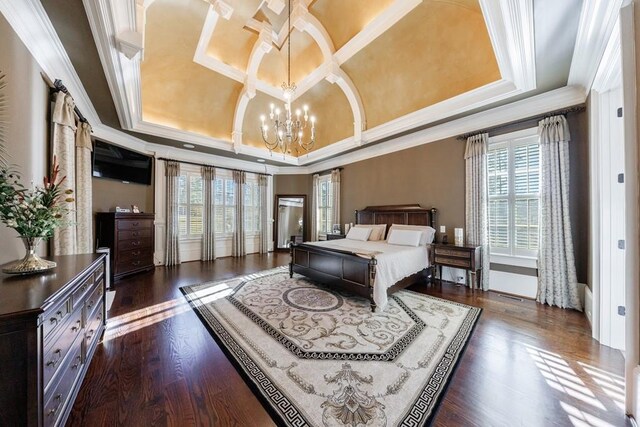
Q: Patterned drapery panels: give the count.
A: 10